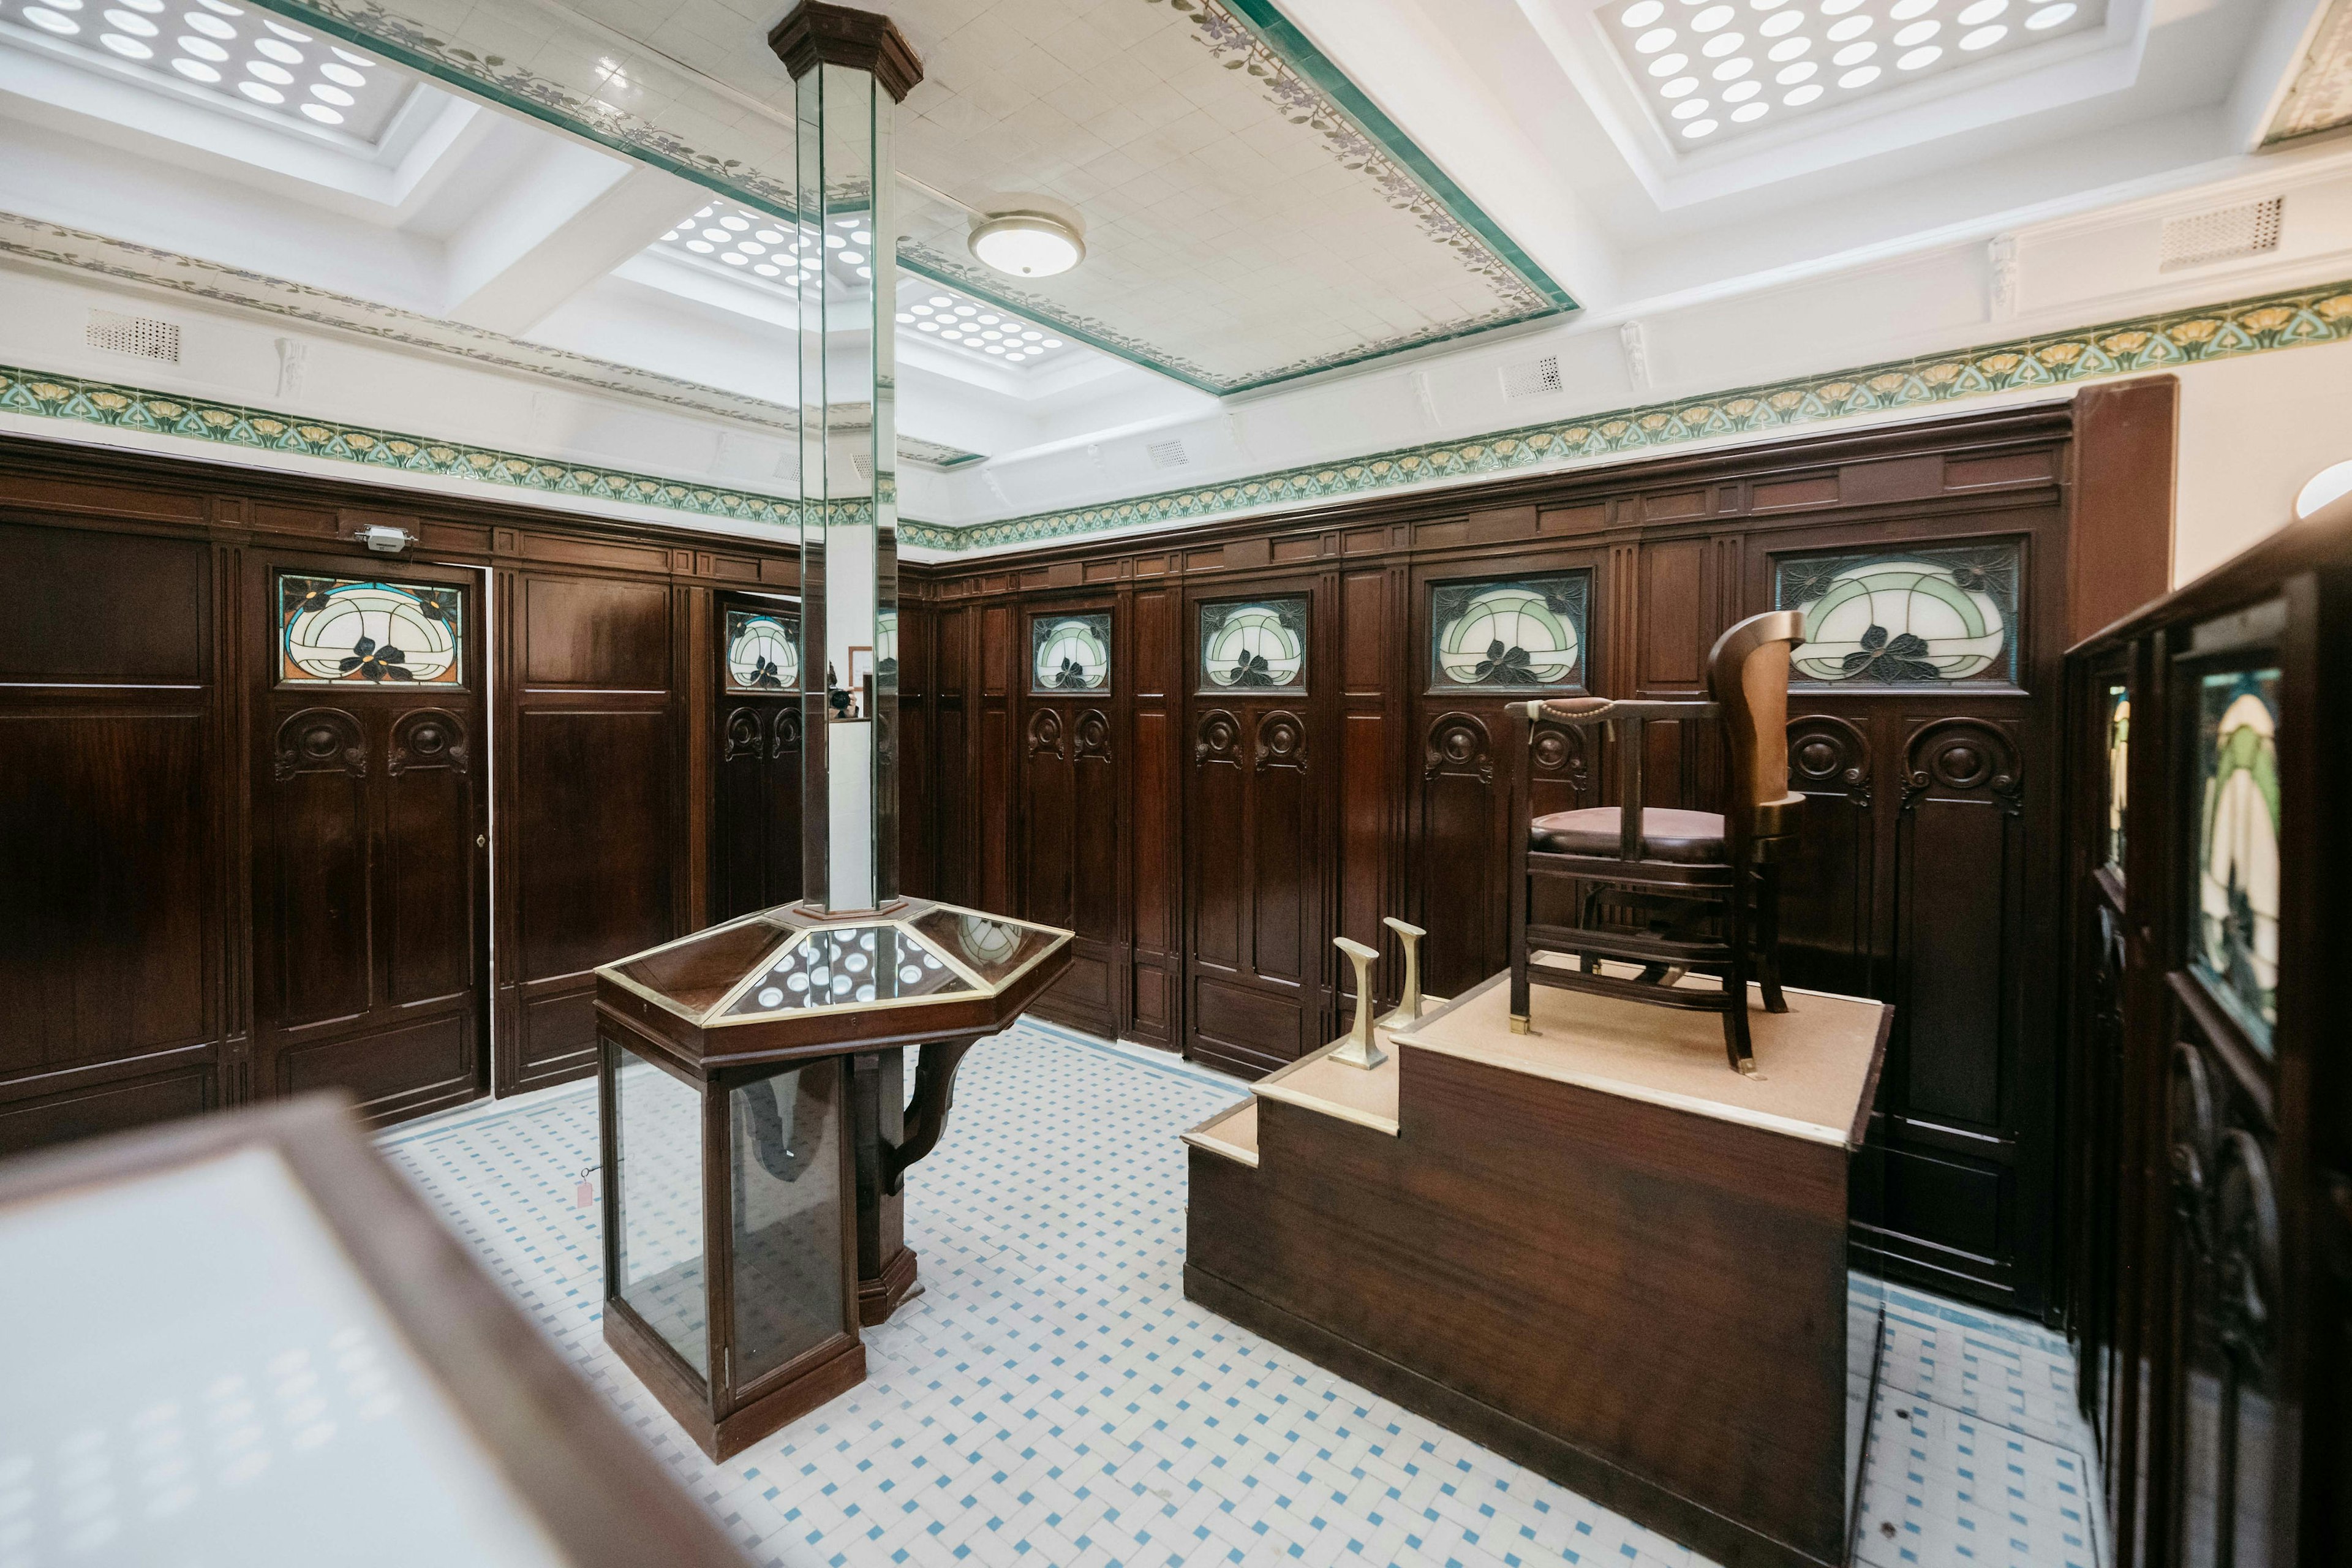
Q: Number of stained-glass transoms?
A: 8